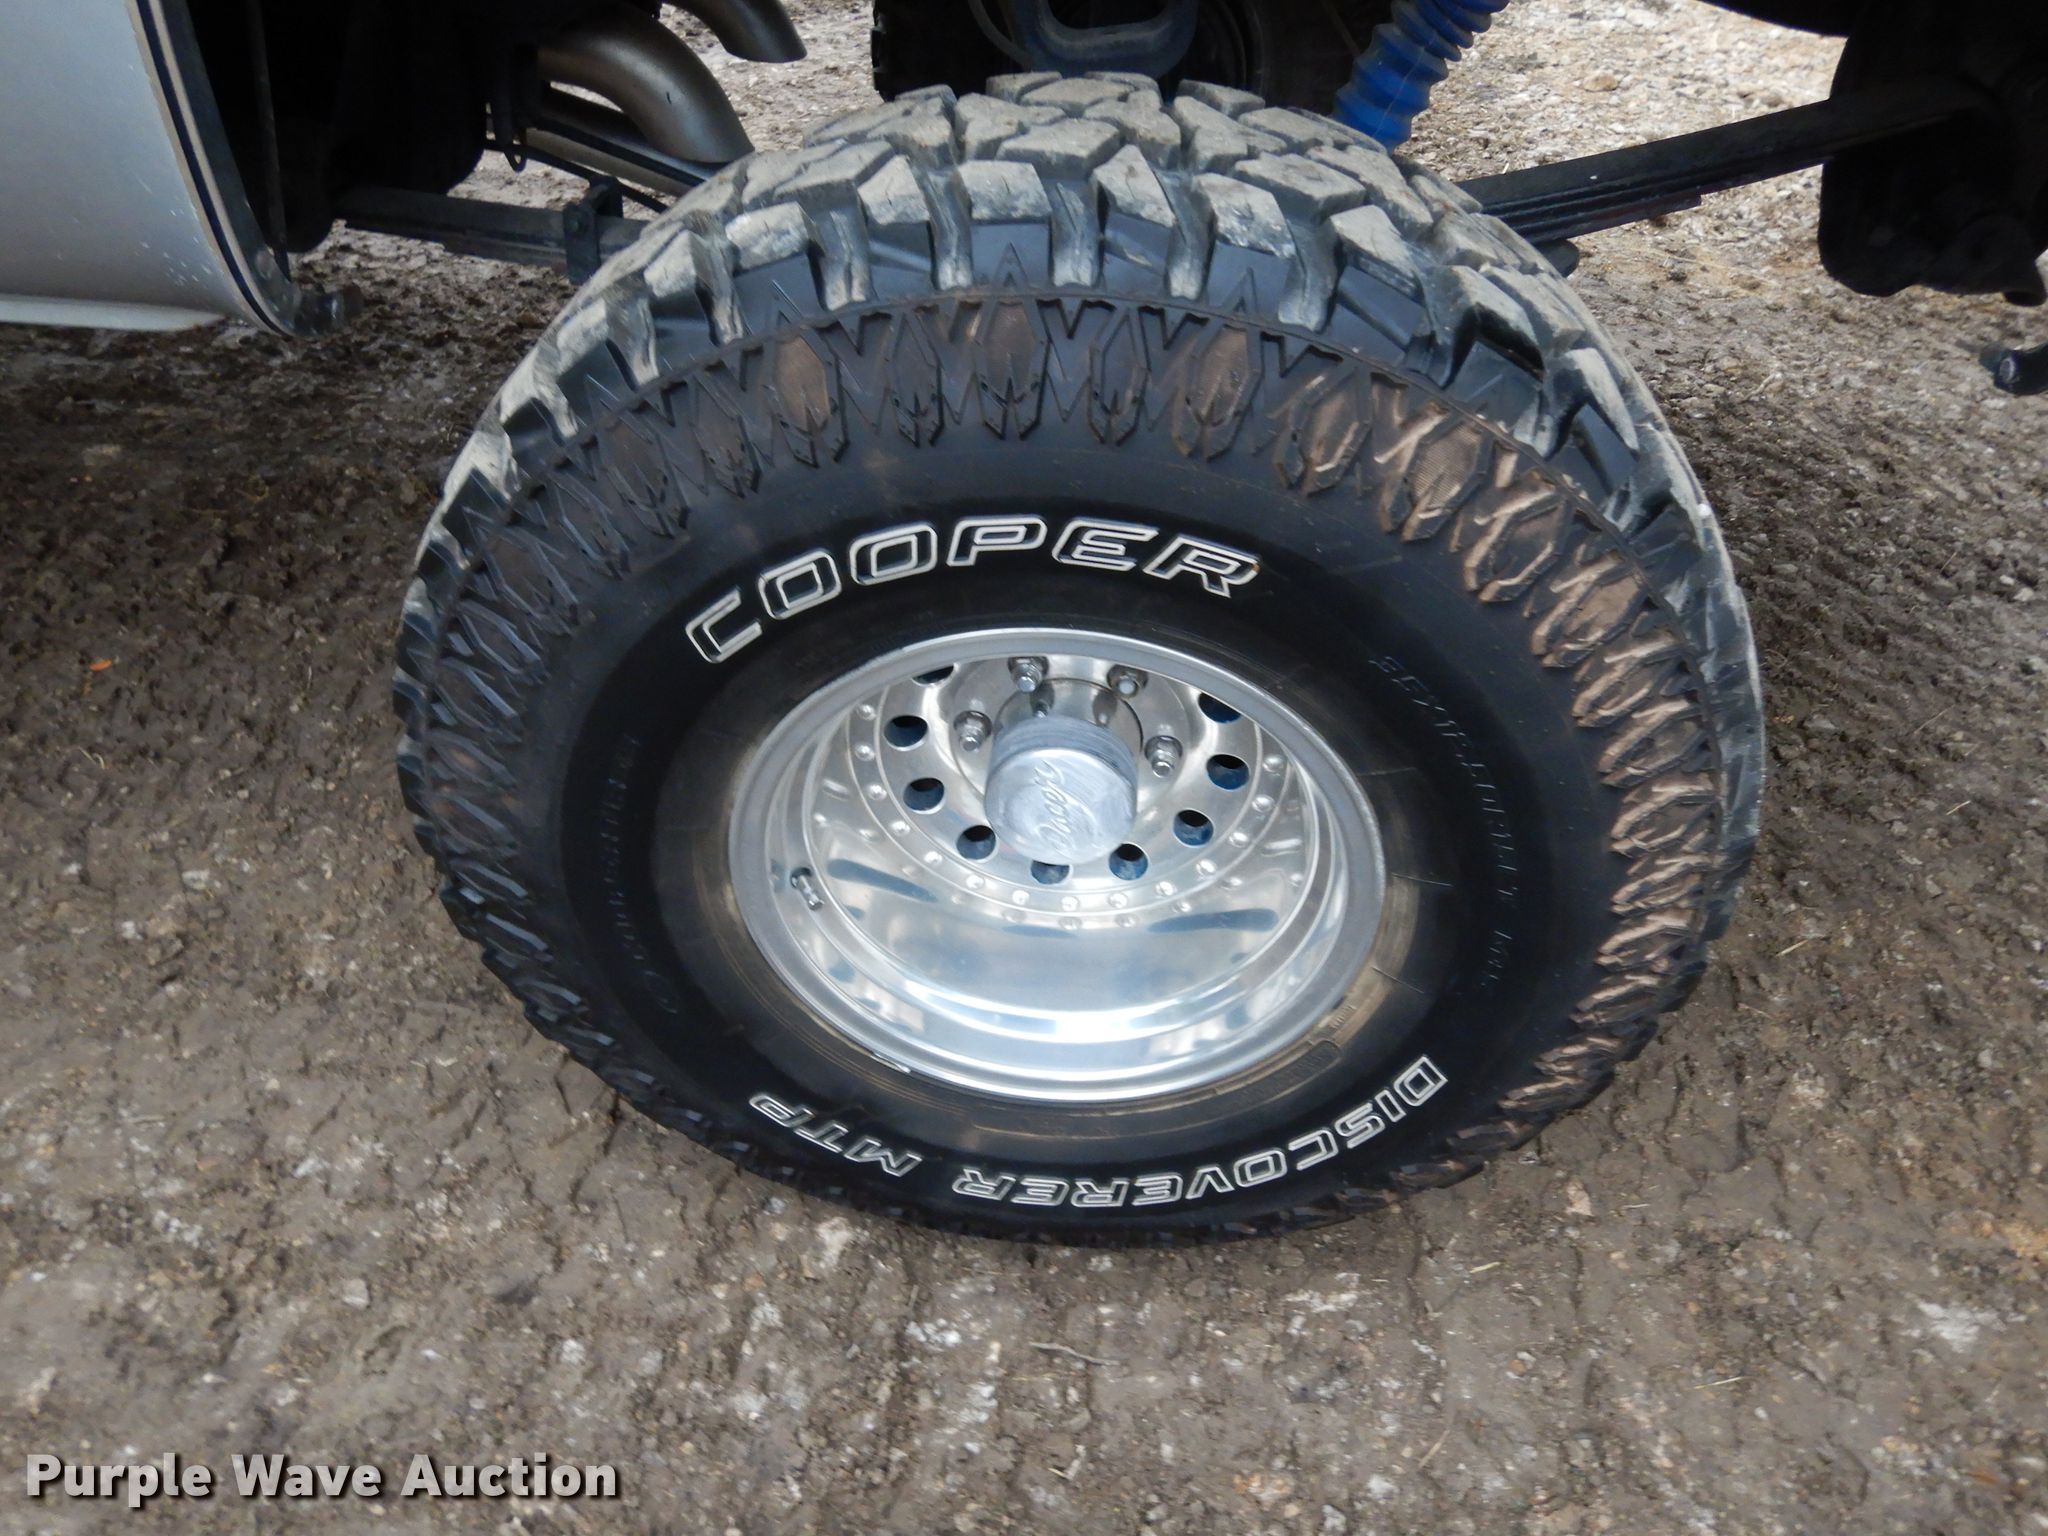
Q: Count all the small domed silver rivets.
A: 14